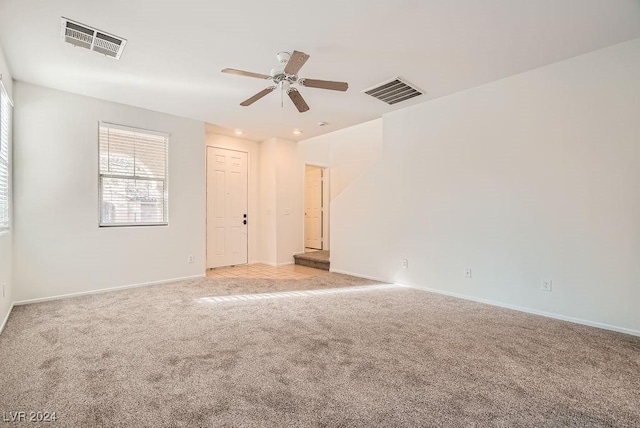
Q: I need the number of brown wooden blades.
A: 5